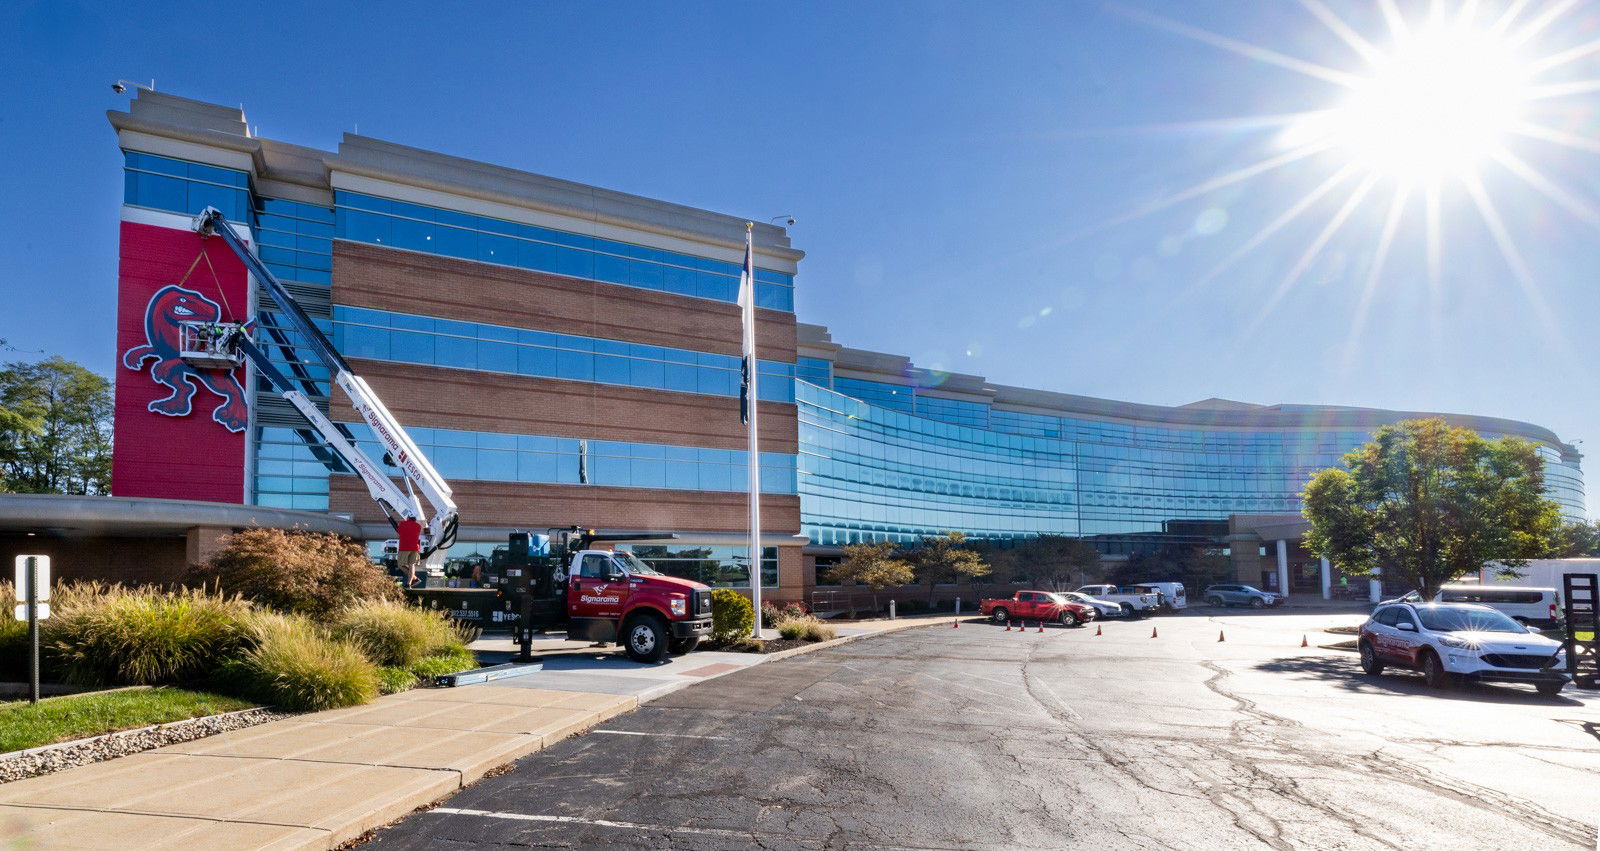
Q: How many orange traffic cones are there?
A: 8